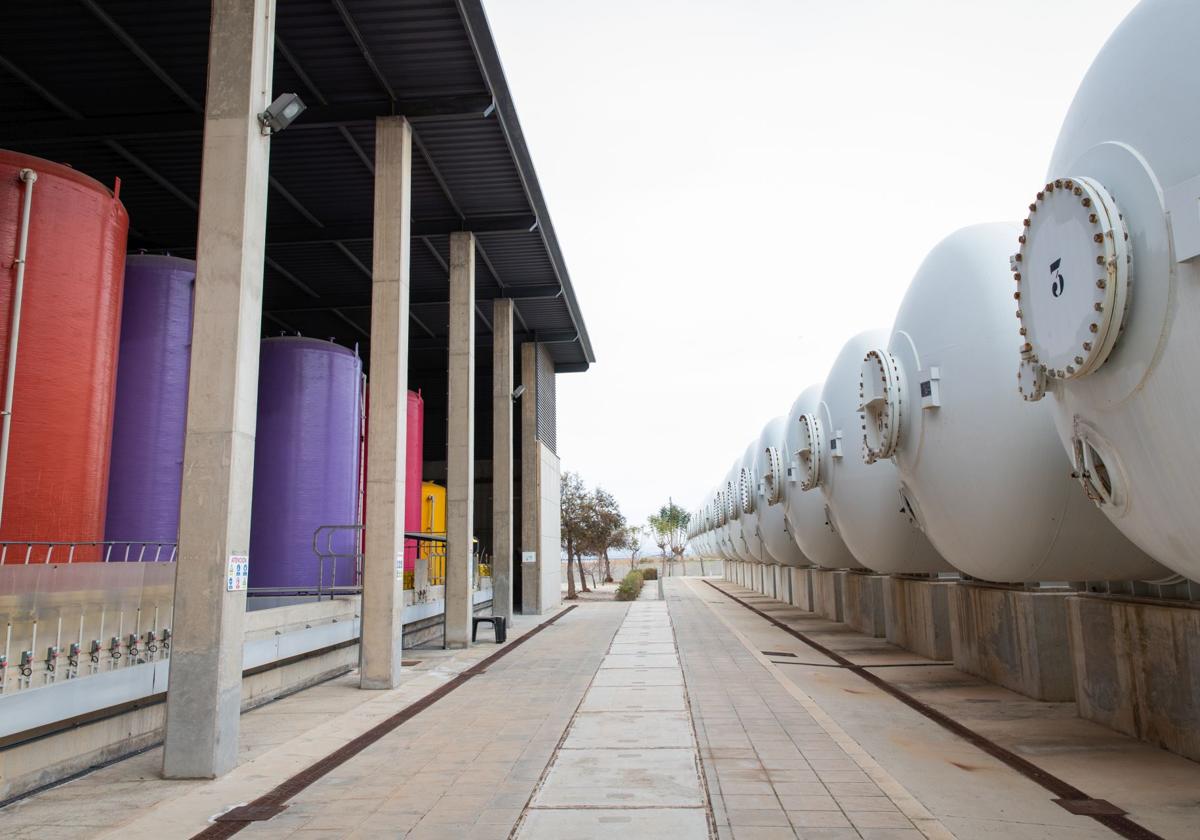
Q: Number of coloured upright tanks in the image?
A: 5